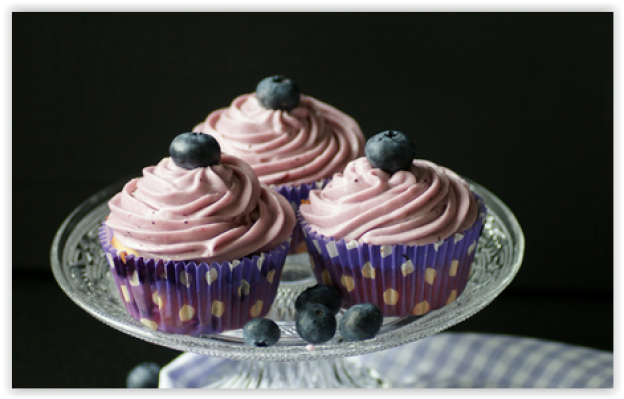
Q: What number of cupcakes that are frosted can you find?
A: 3